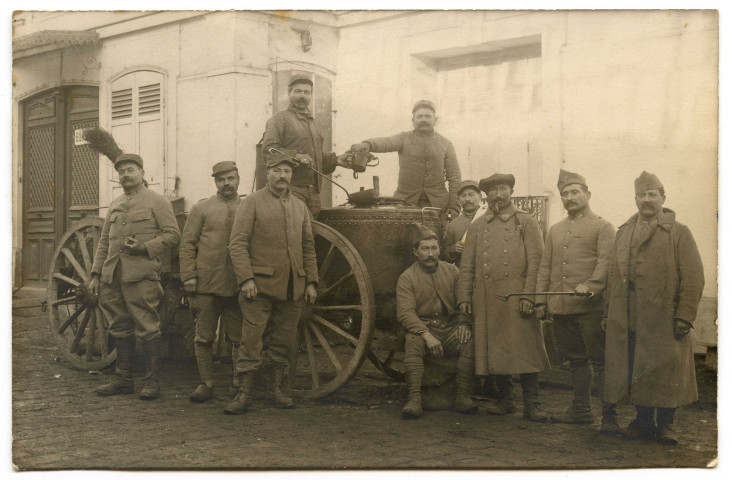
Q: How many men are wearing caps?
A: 10